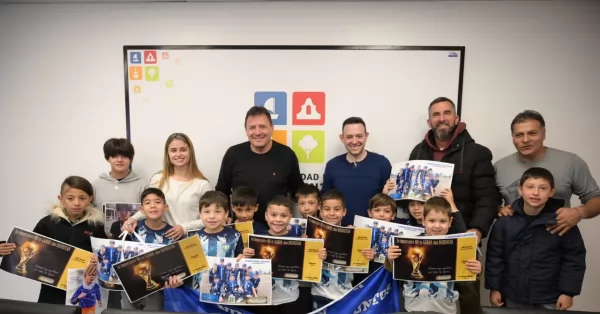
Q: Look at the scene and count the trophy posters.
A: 5